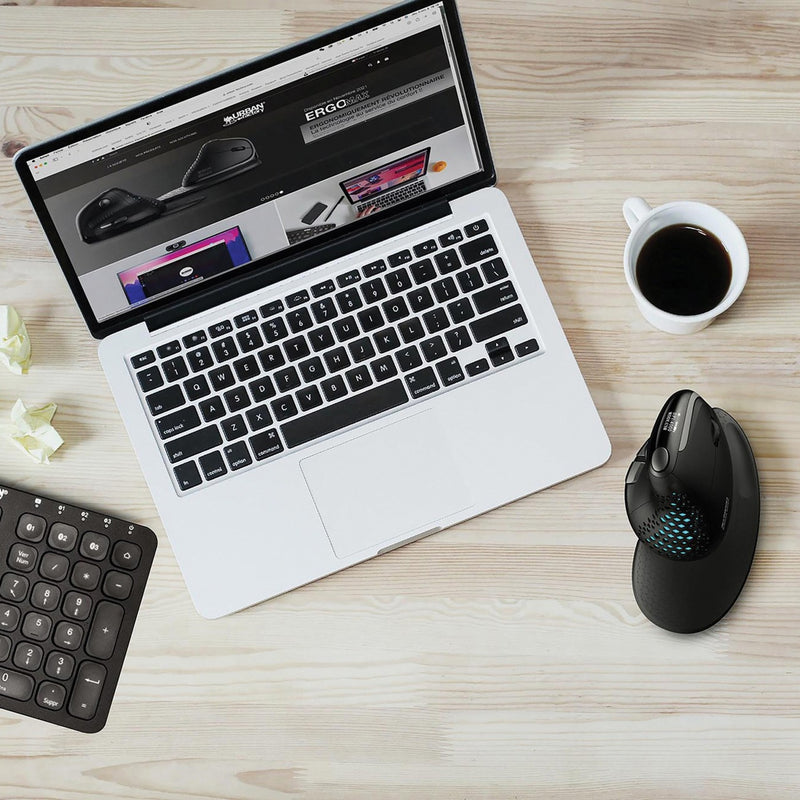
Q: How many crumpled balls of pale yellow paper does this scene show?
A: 2